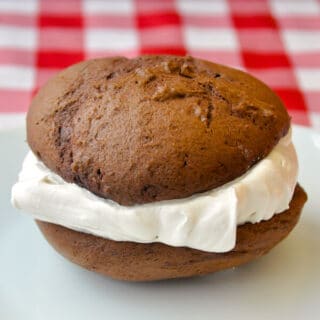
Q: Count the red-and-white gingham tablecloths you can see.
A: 1